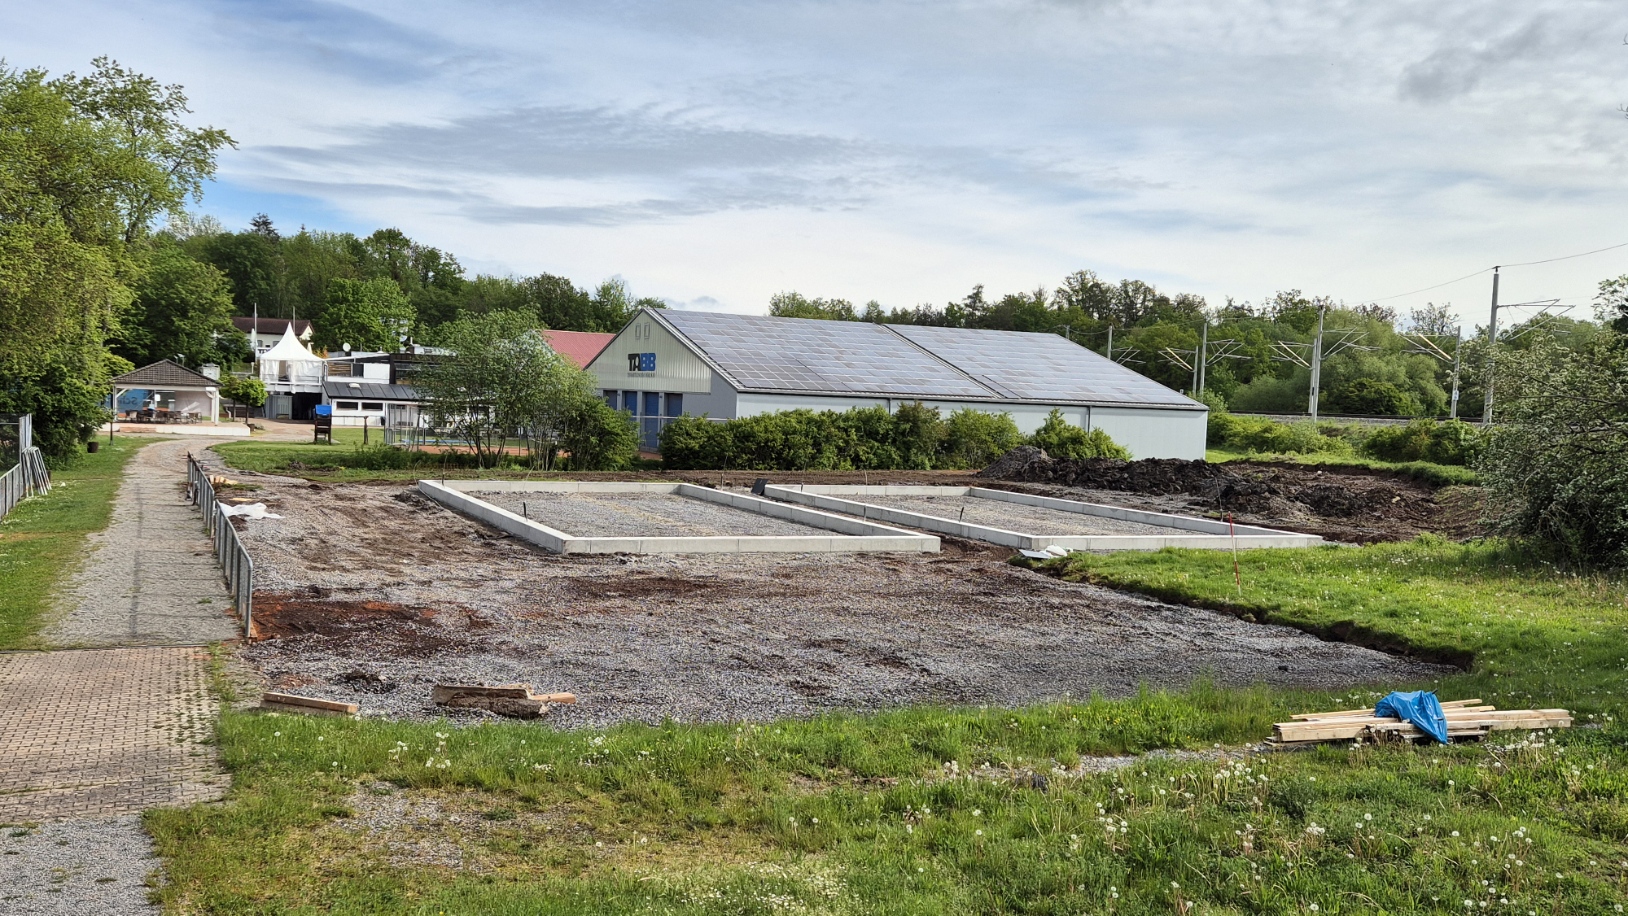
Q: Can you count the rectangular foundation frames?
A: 2